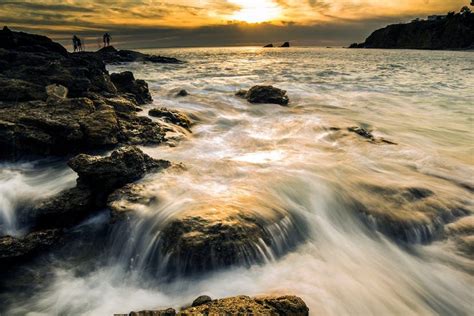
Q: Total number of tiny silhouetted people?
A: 4